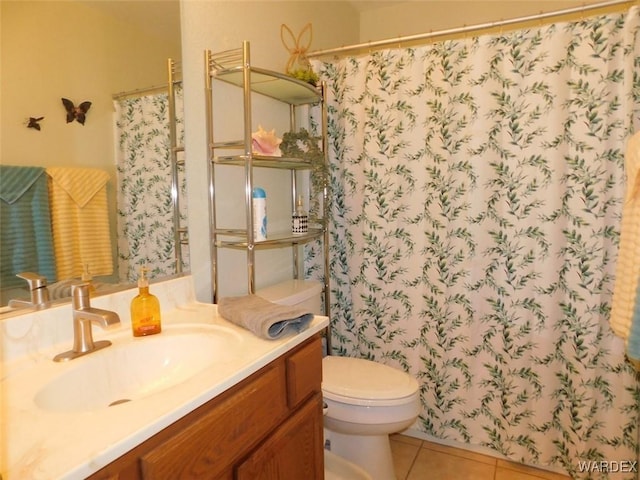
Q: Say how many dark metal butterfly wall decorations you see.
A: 2